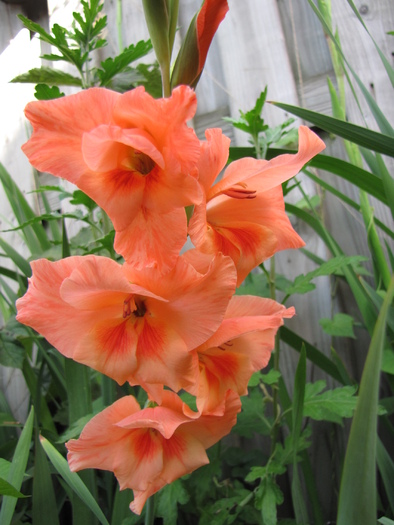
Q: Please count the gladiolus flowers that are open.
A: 5